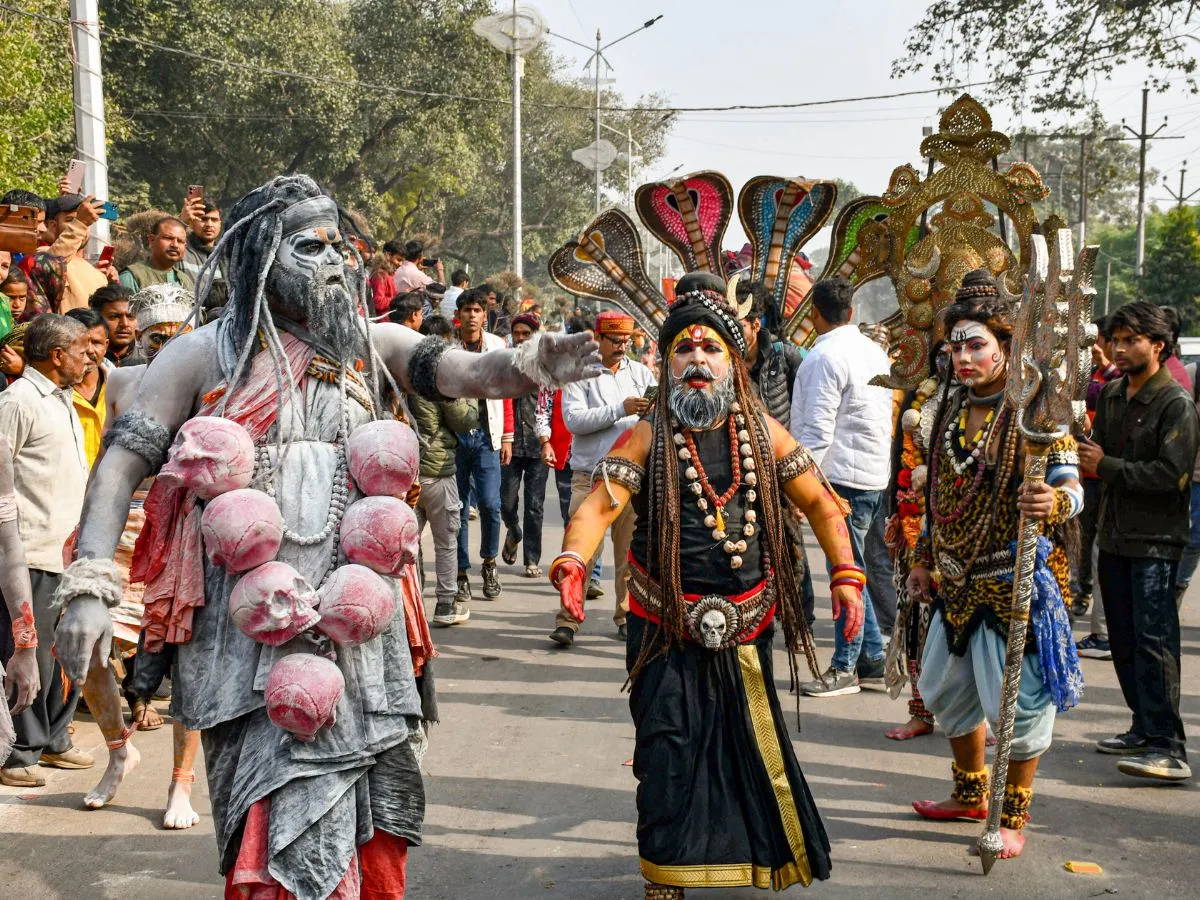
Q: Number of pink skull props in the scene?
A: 7